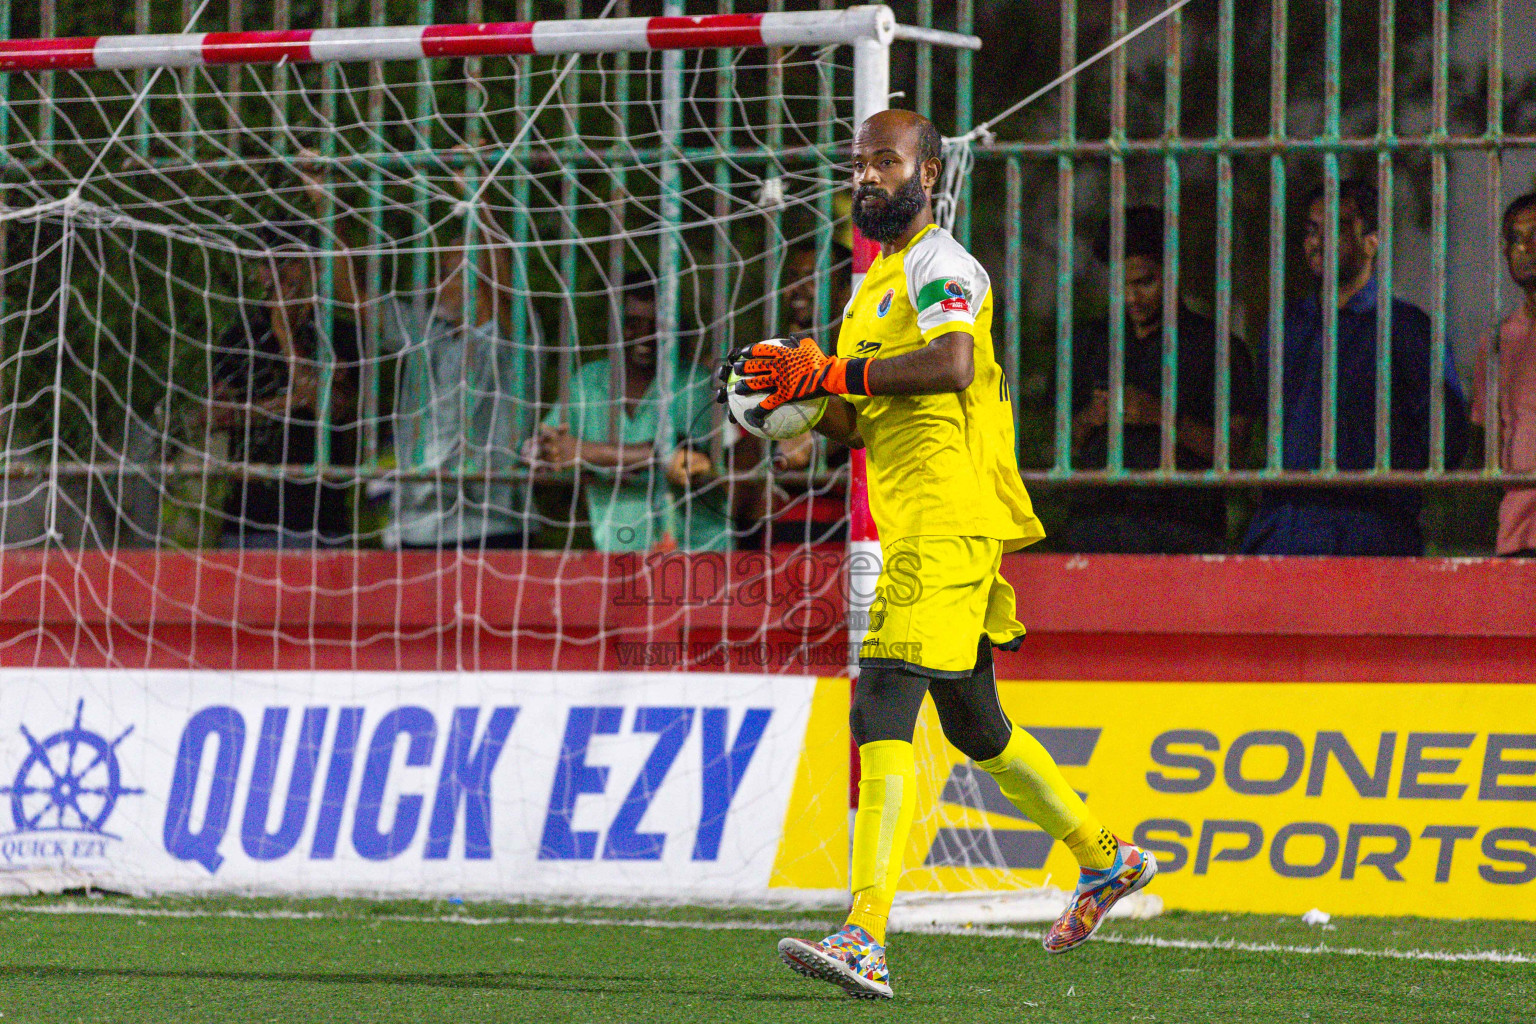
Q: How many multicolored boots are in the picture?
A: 2